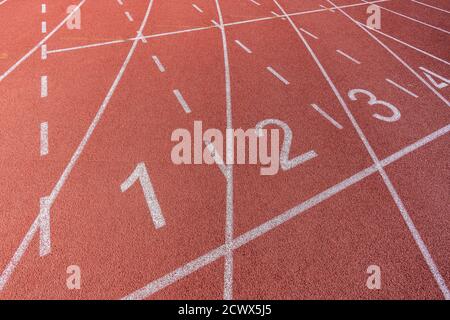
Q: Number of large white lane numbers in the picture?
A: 4